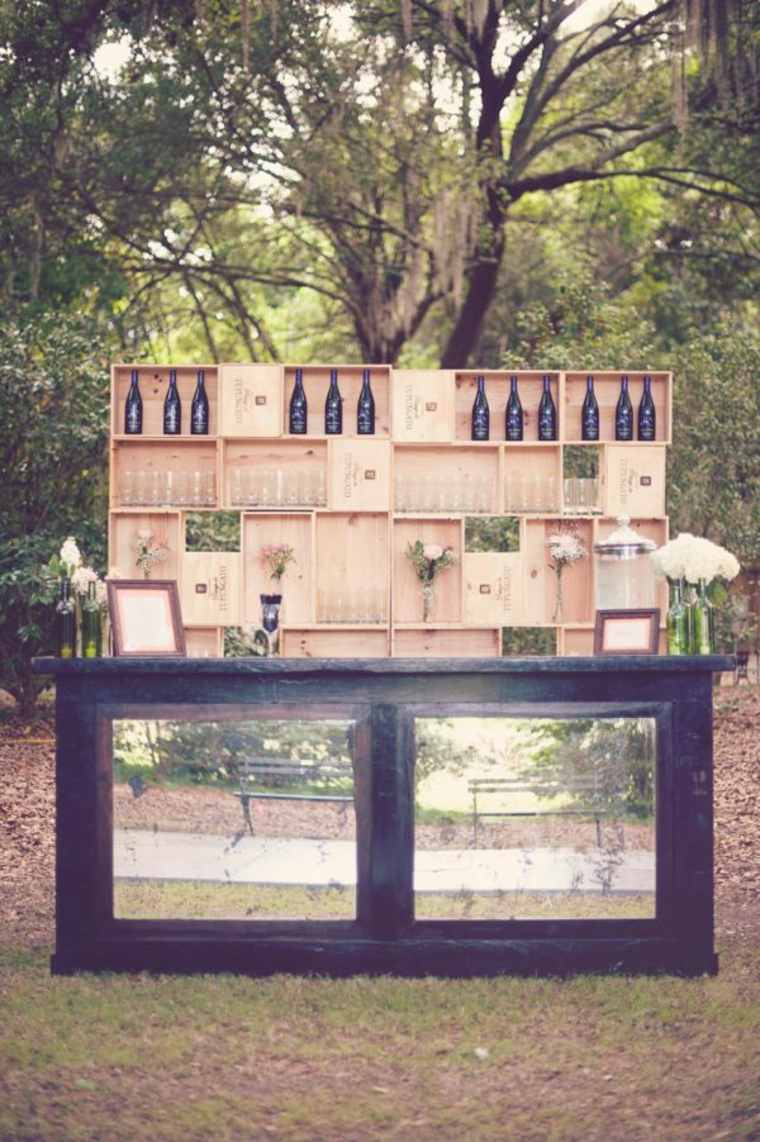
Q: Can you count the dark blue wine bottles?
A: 12